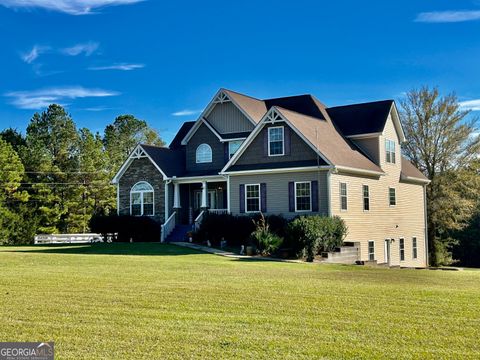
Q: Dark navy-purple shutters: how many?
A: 7